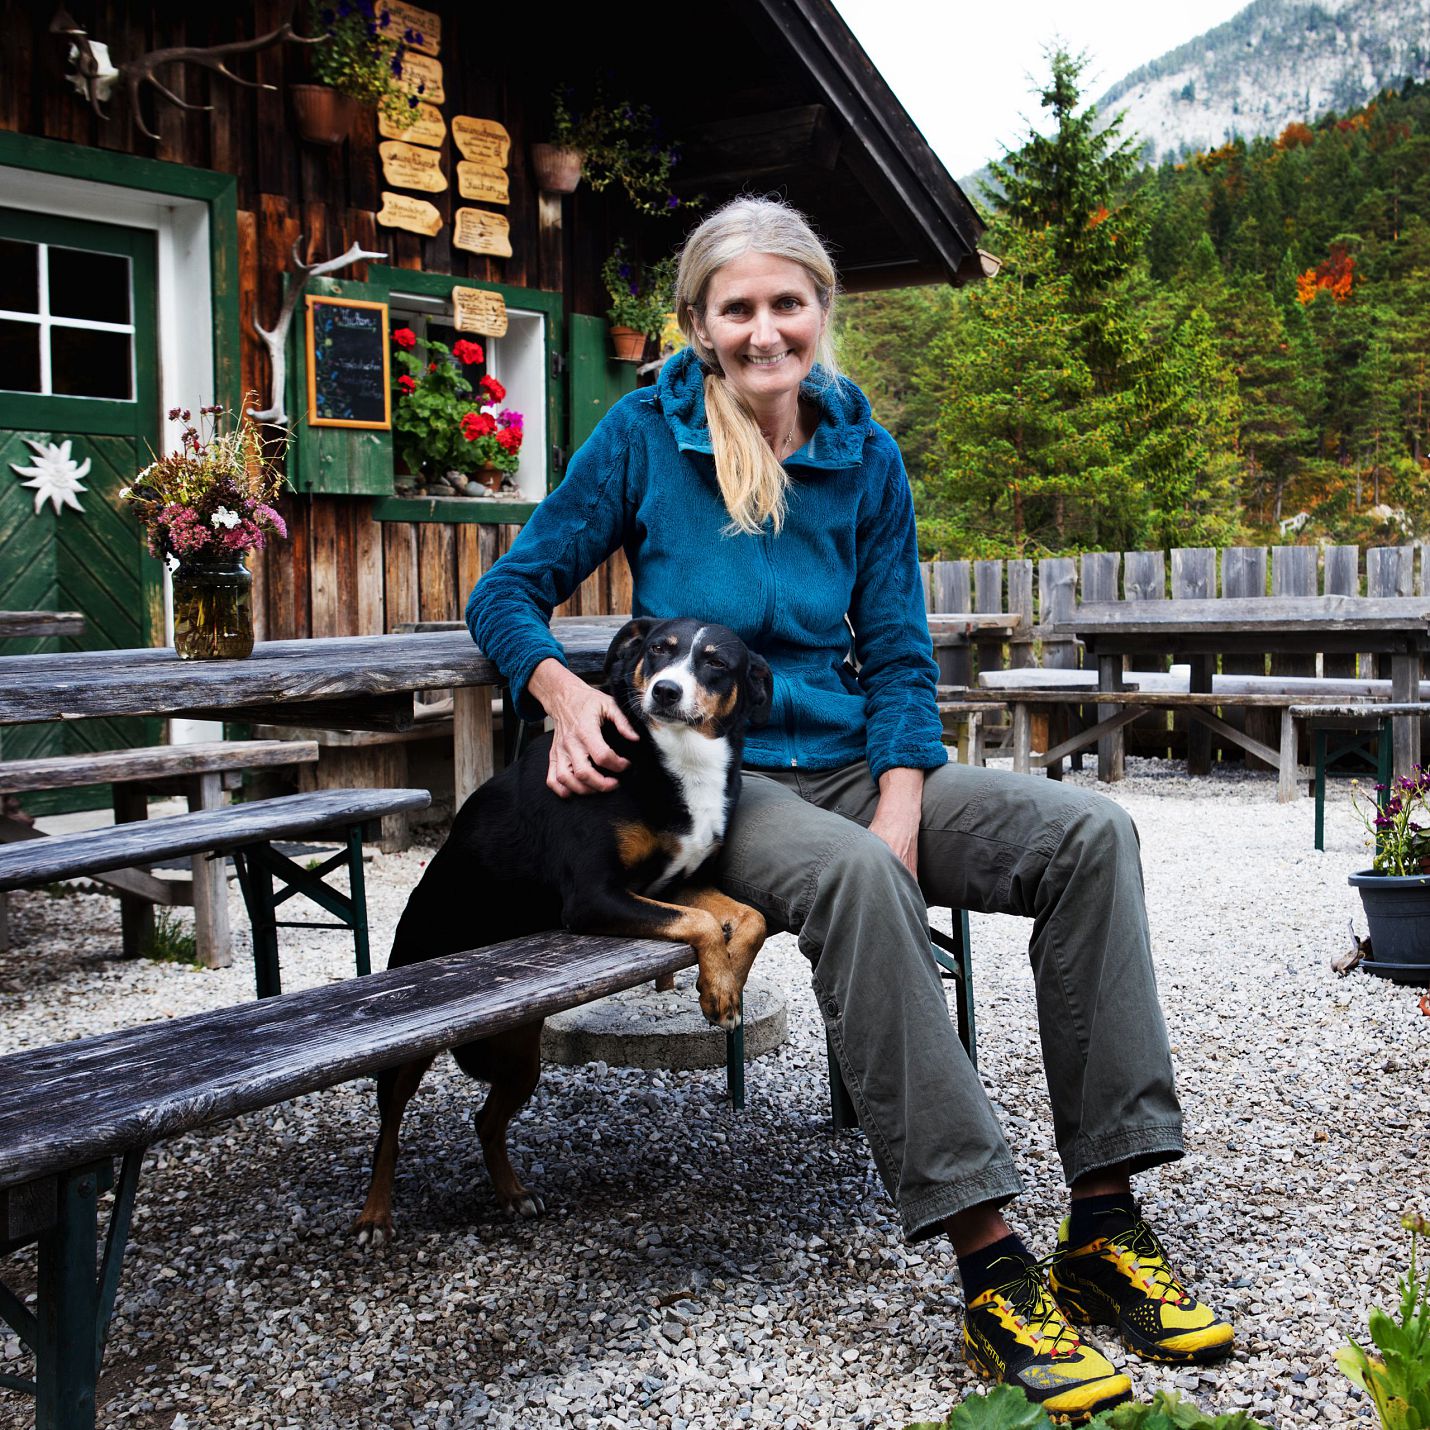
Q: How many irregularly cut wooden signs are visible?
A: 9